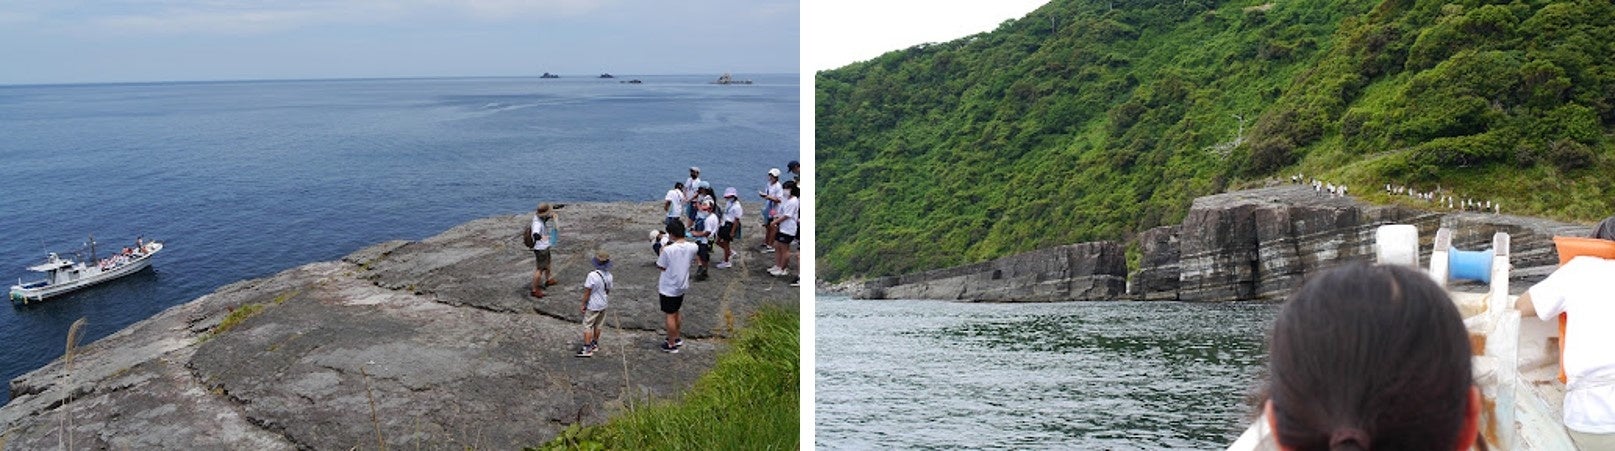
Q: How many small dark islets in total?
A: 4